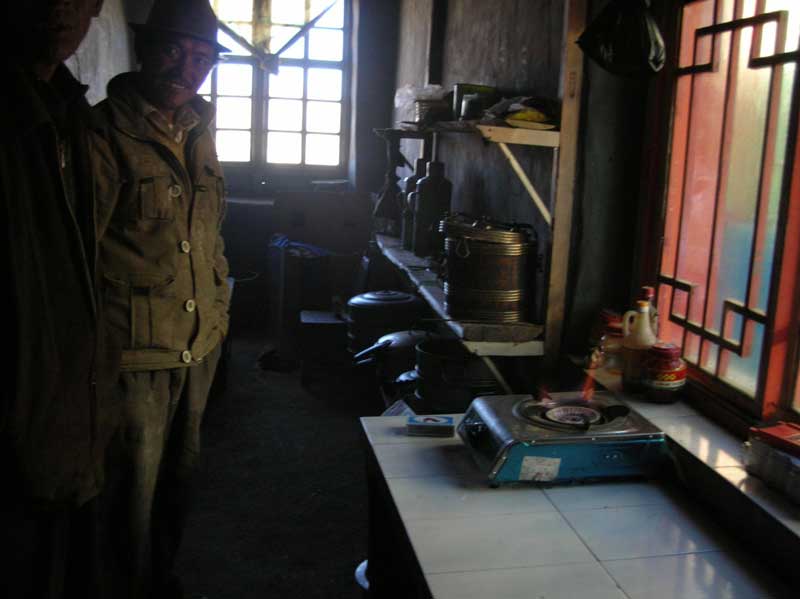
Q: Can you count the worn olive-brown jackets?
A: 1